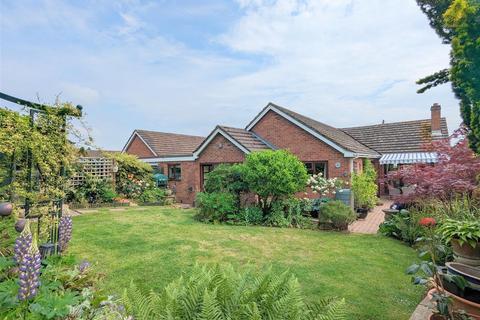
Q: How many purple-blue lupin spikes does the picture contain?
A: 3